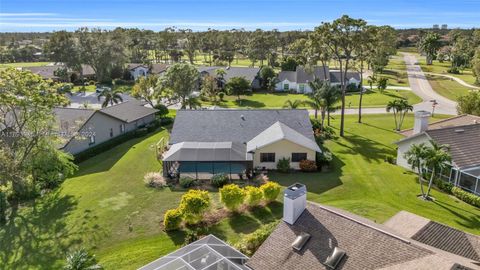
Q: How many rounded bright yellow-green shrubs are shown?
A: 5